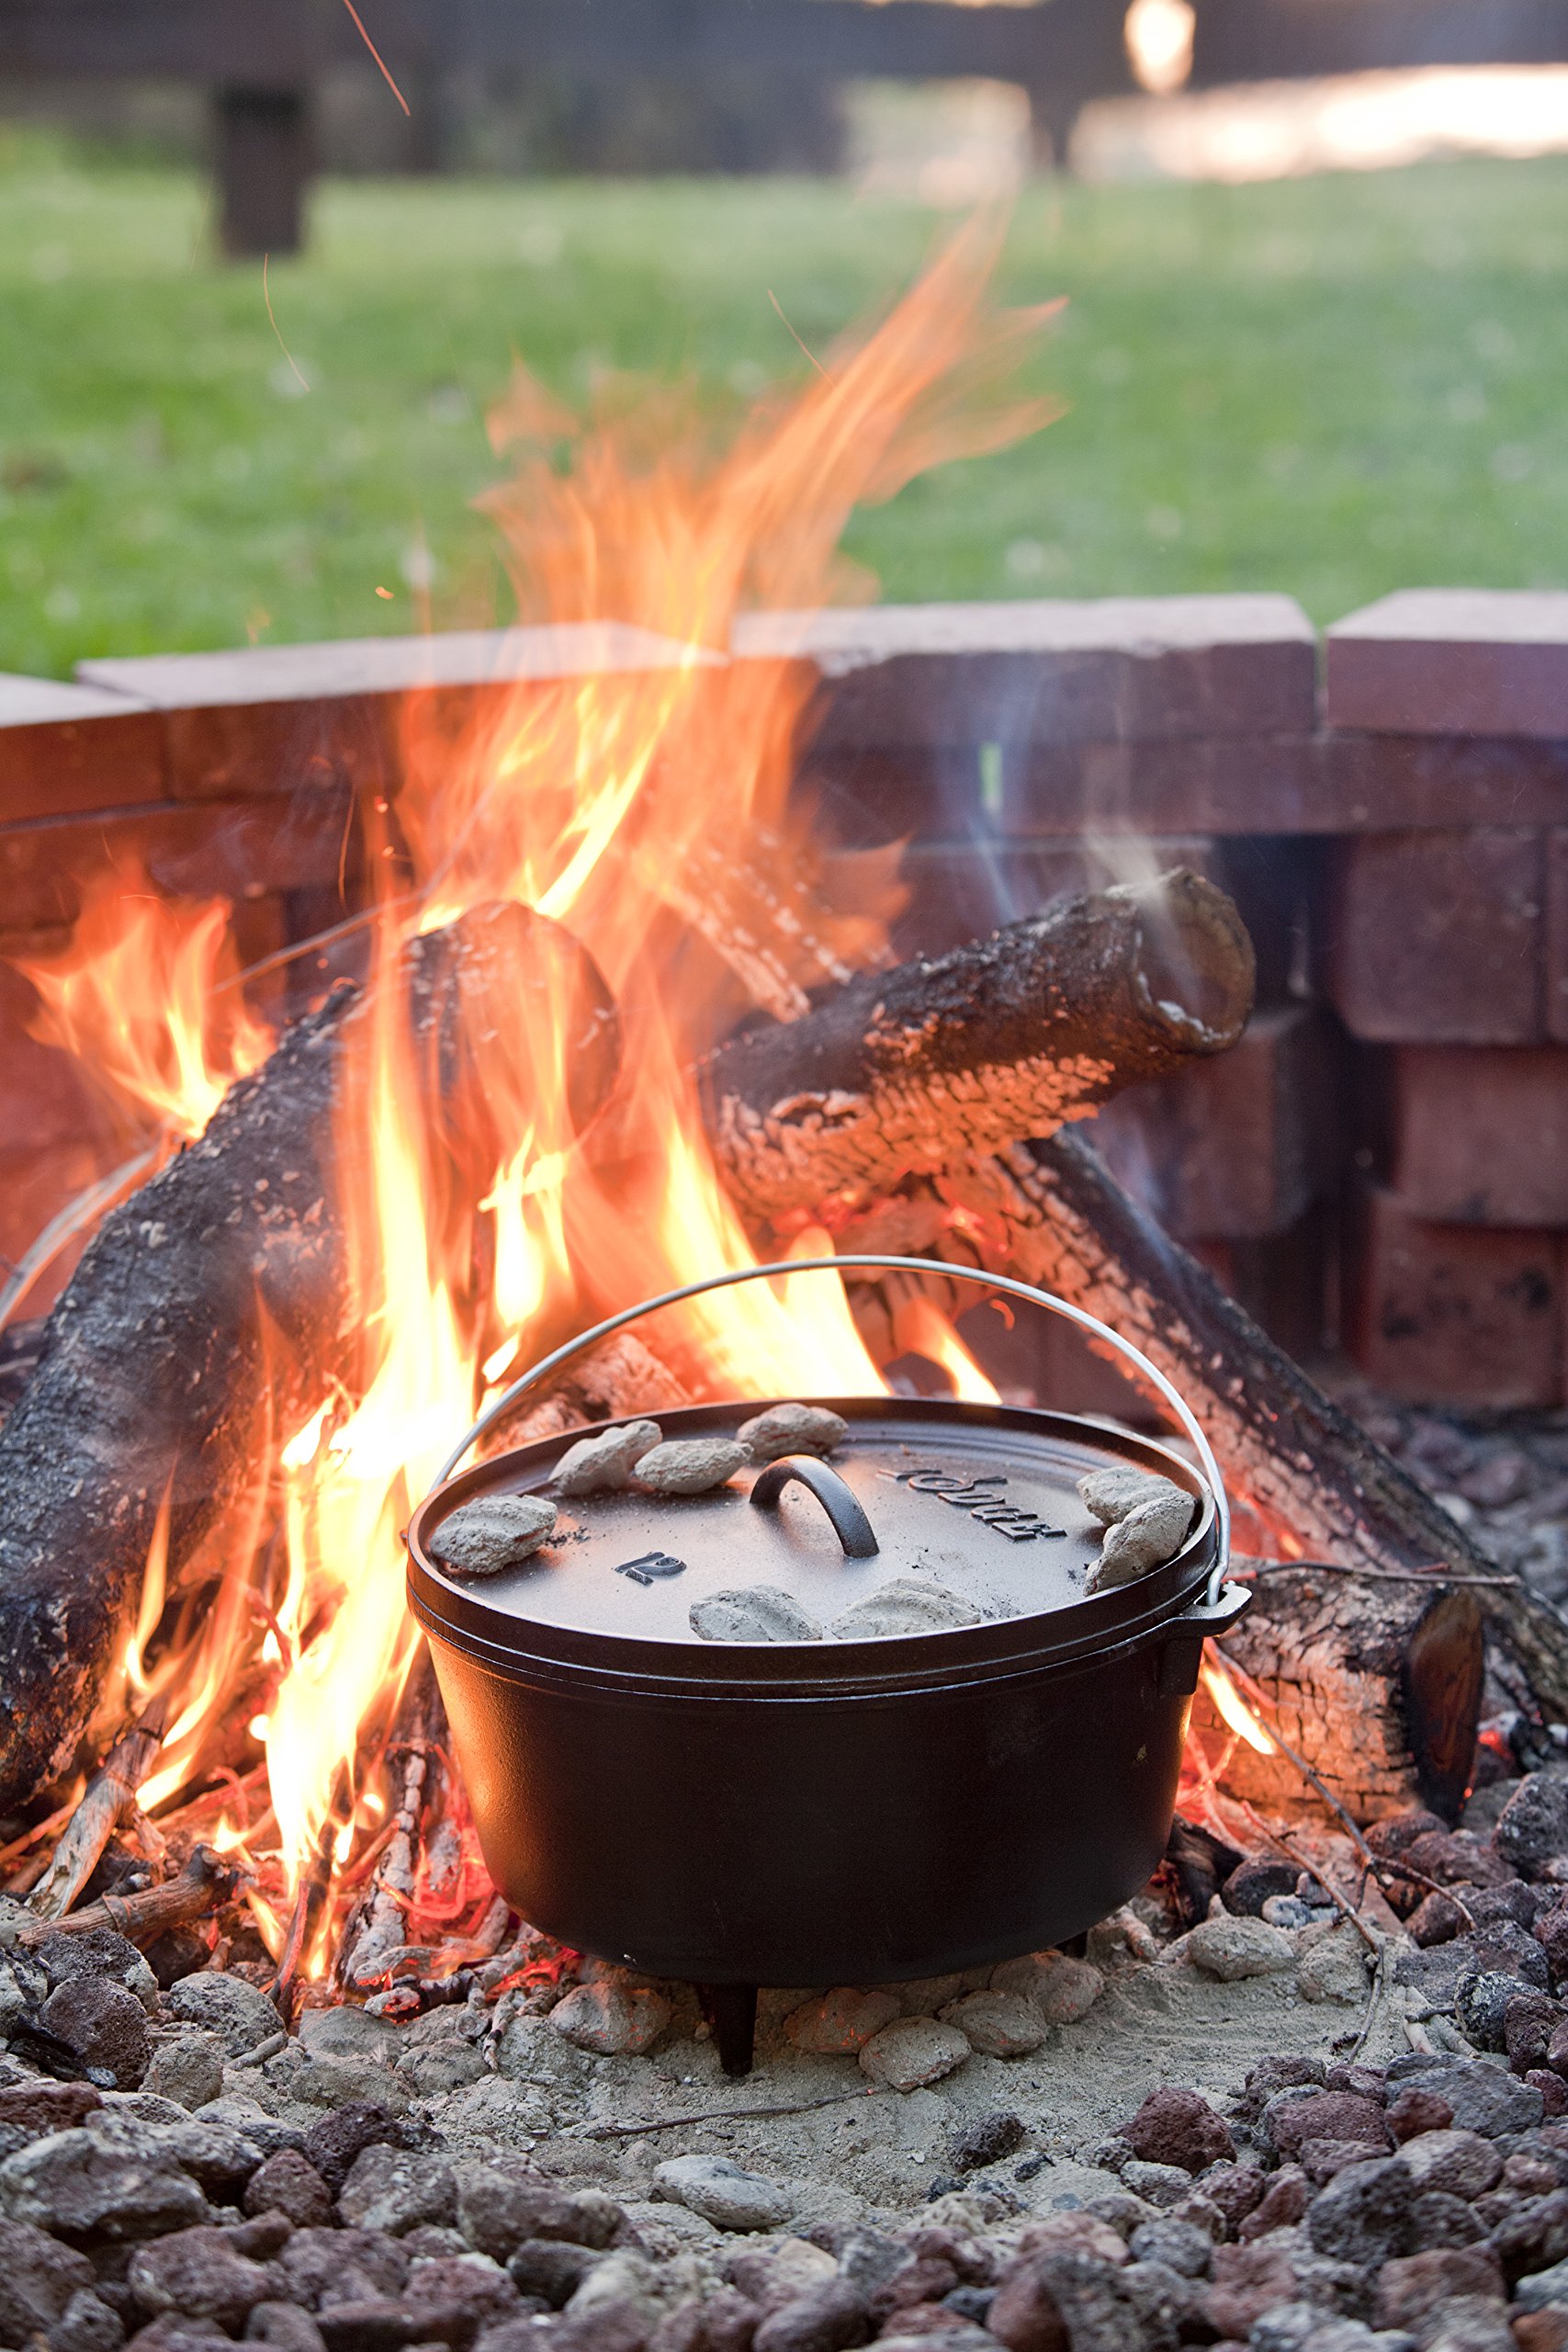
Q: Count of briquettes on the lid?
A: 8